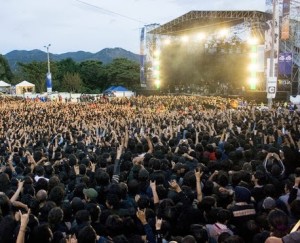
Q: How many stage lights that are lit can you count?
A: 12